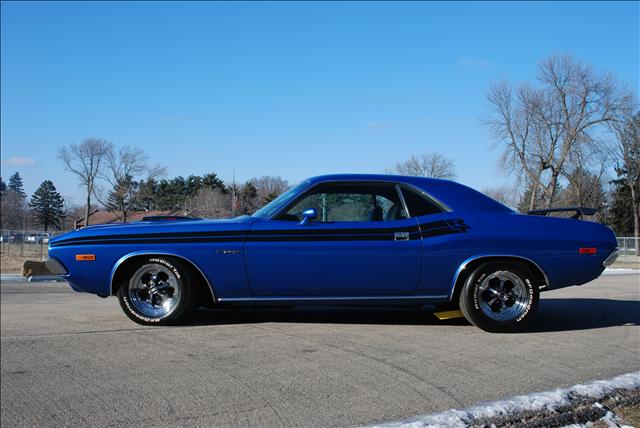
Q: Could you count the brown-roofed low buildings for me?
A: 1